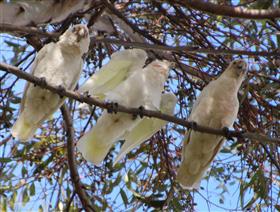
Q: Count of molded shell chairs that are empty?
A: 0